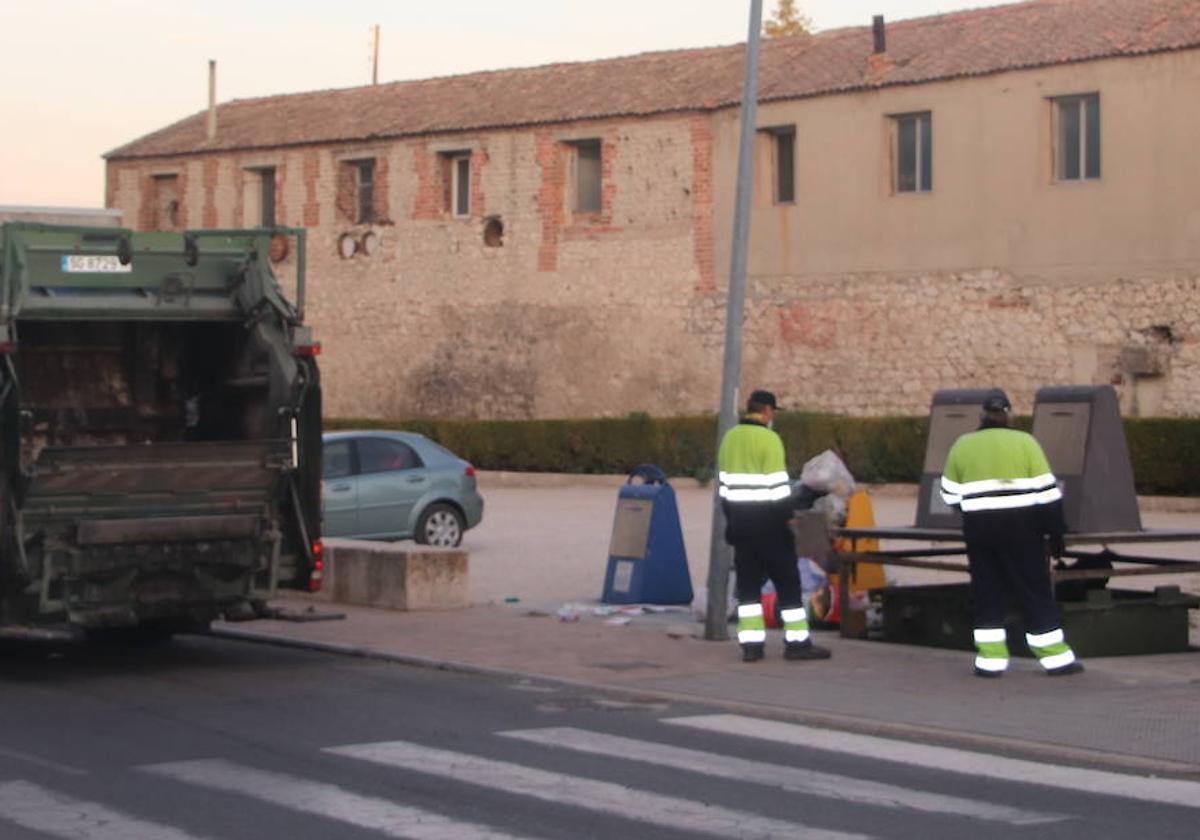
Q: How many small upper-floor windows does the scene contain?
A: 8